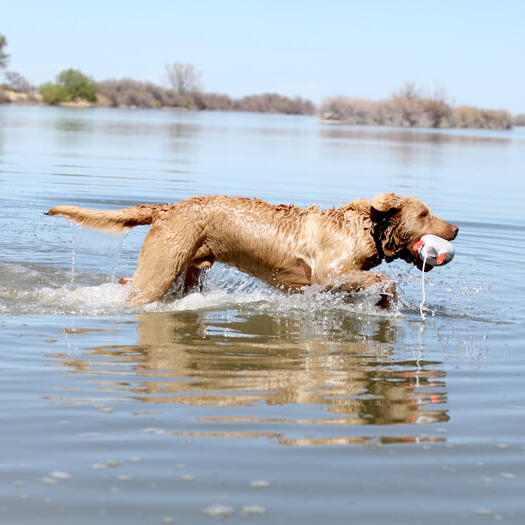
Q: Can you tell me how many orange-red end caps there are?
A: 2